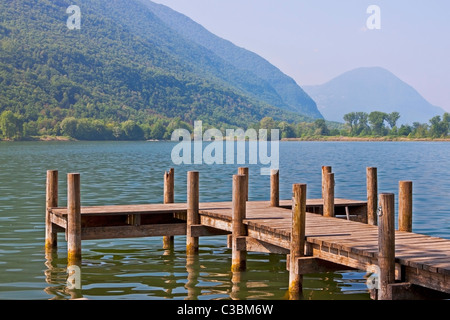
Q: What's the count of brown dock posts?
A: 13